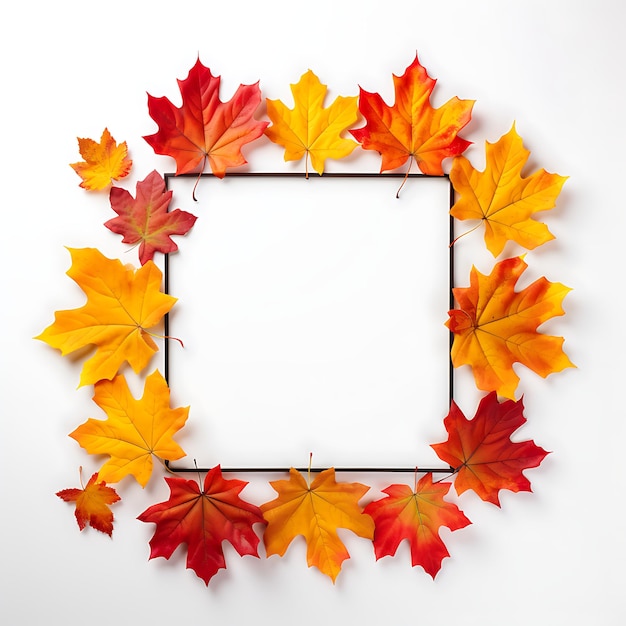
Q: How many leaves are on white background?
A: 14